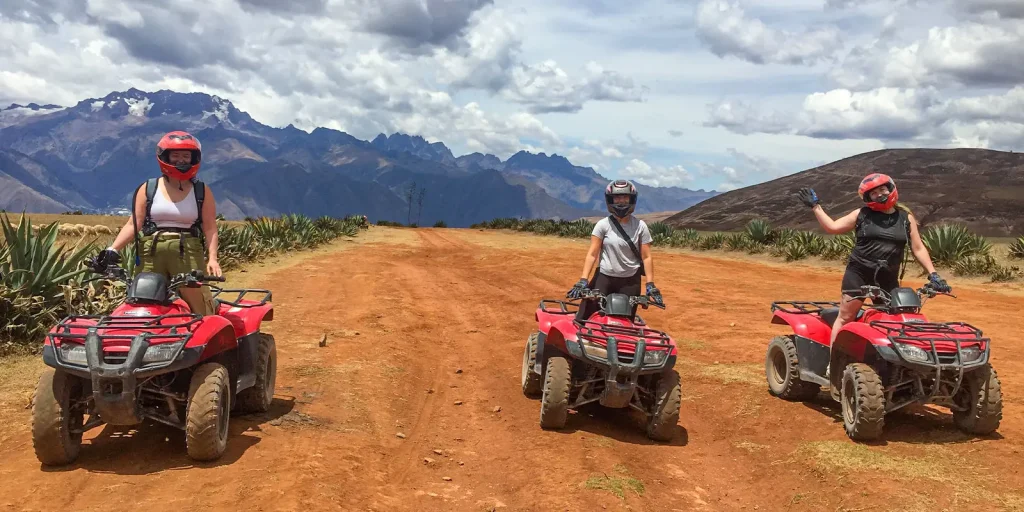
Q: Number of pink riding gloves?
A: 0